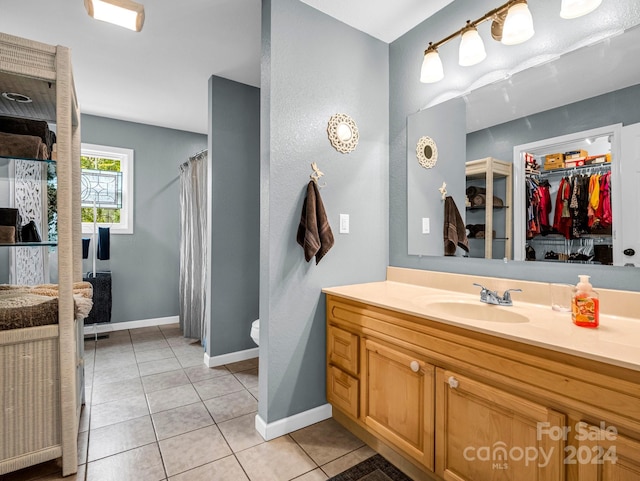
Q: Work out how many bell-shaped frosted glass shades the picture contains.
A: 4